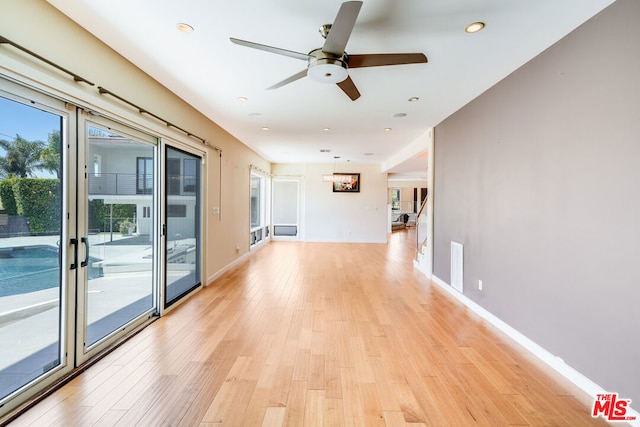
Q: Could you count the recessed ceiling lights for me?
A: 7